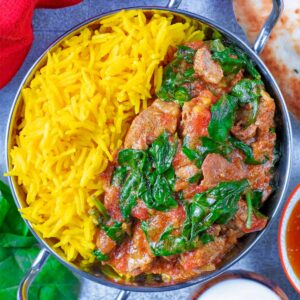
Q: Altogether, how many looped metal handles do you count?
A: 2